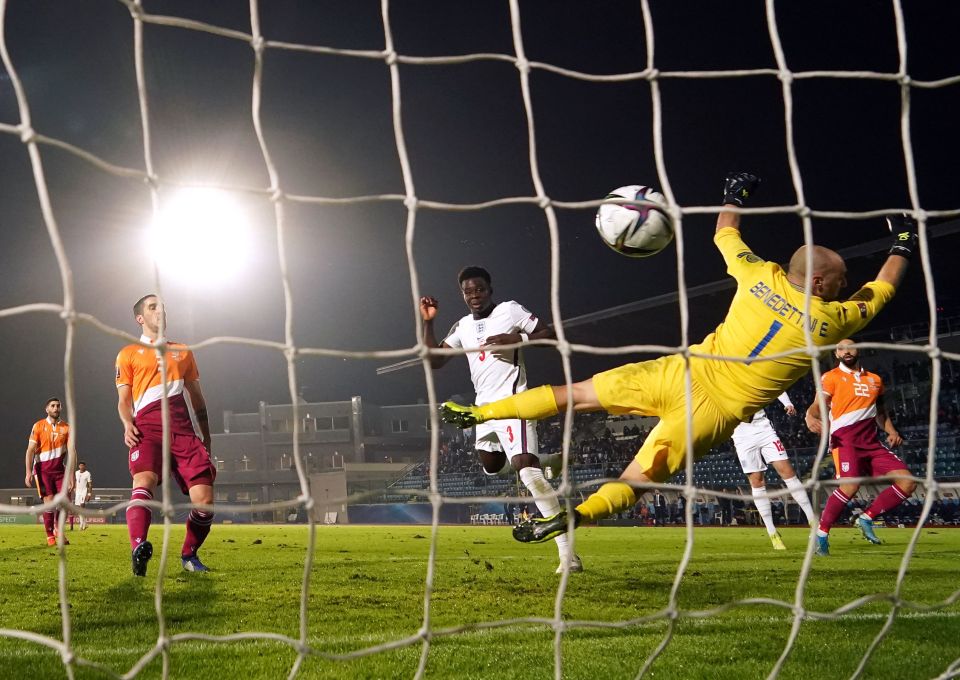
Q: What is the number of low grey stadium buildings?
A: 1